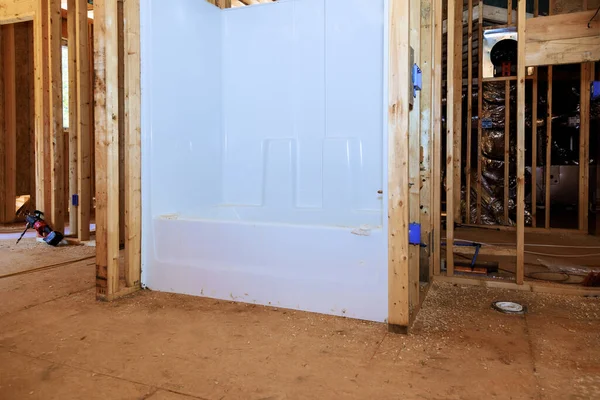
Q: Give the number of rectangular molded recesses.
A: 2